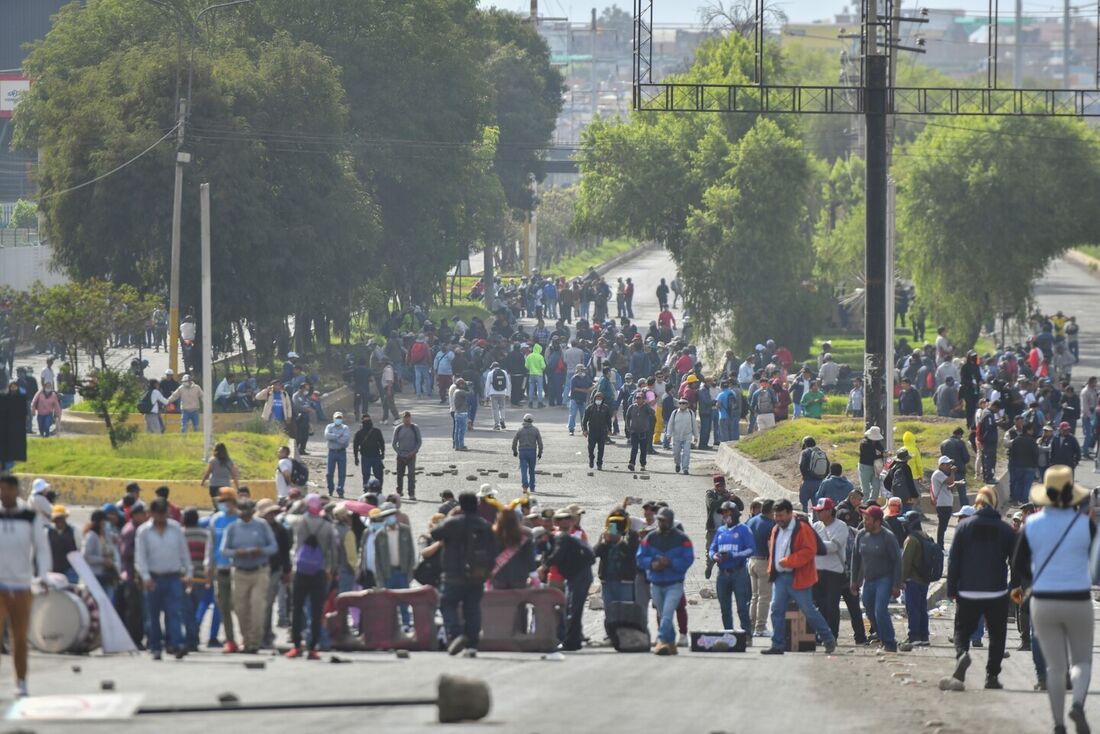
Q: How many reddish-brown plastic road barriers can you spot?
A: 2